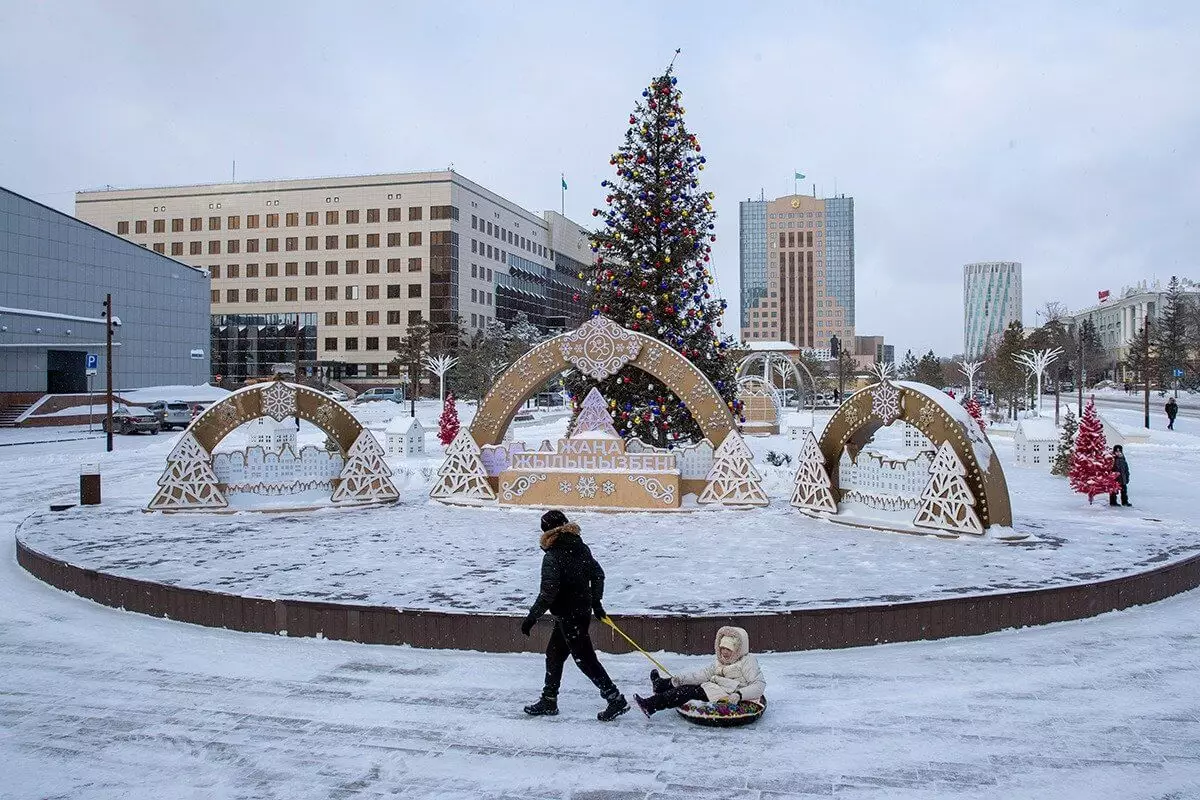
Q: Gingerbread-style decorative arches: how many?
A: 3